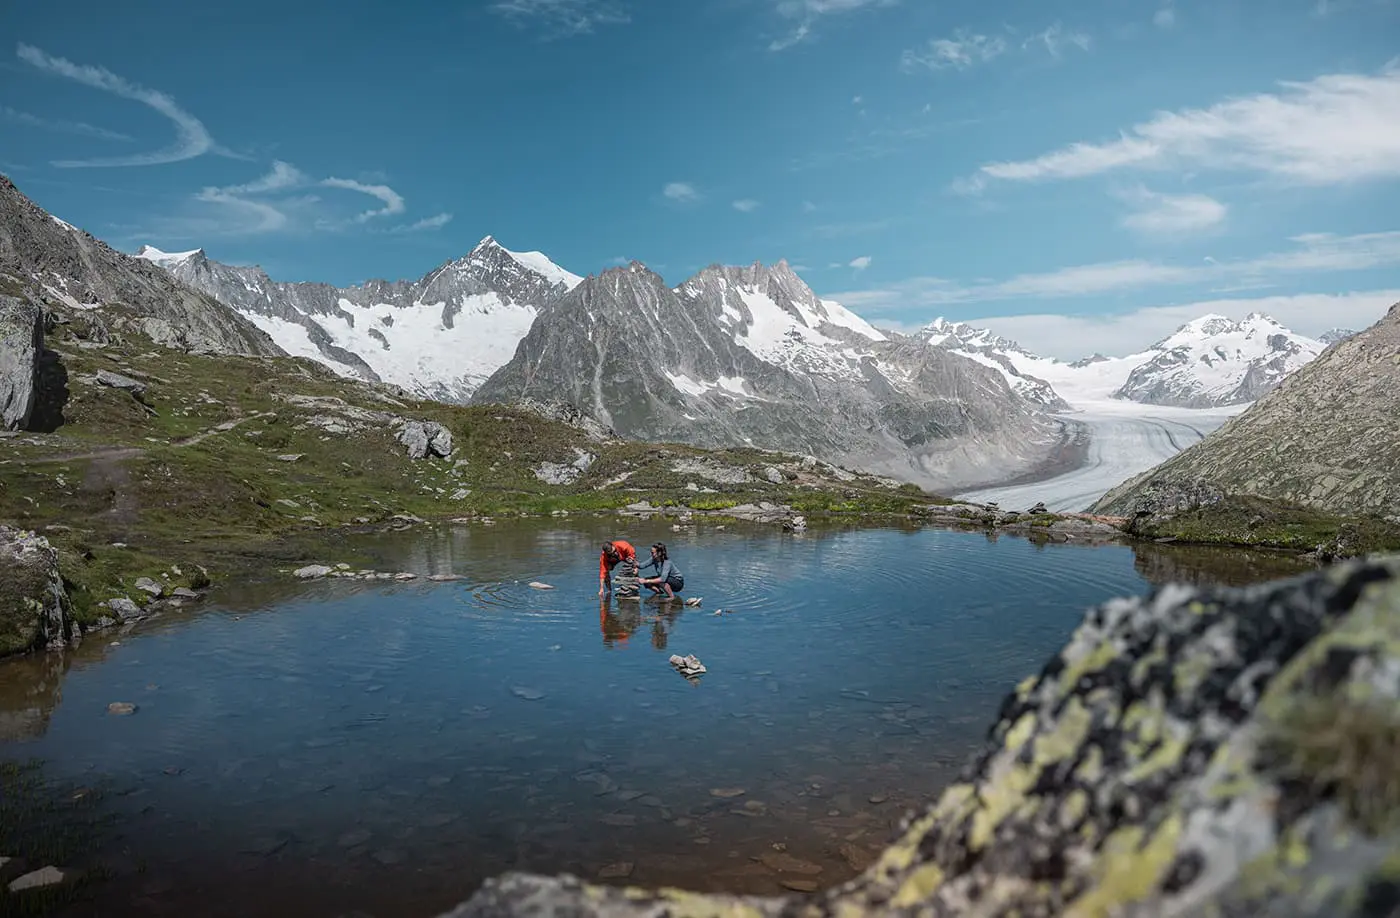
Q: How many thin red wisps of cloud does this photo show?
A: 0